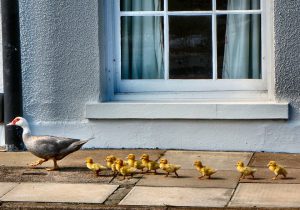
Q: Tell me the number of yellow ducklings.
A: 9